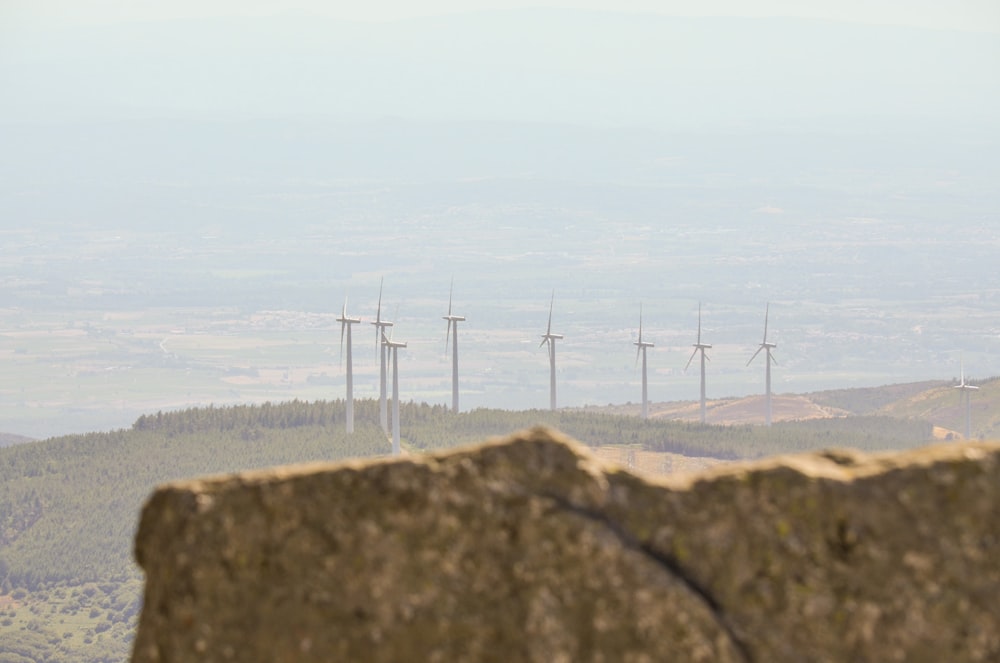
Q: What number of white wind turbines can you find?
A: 9